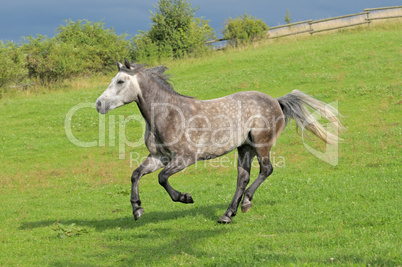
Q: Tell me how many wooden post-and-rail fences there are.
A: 1